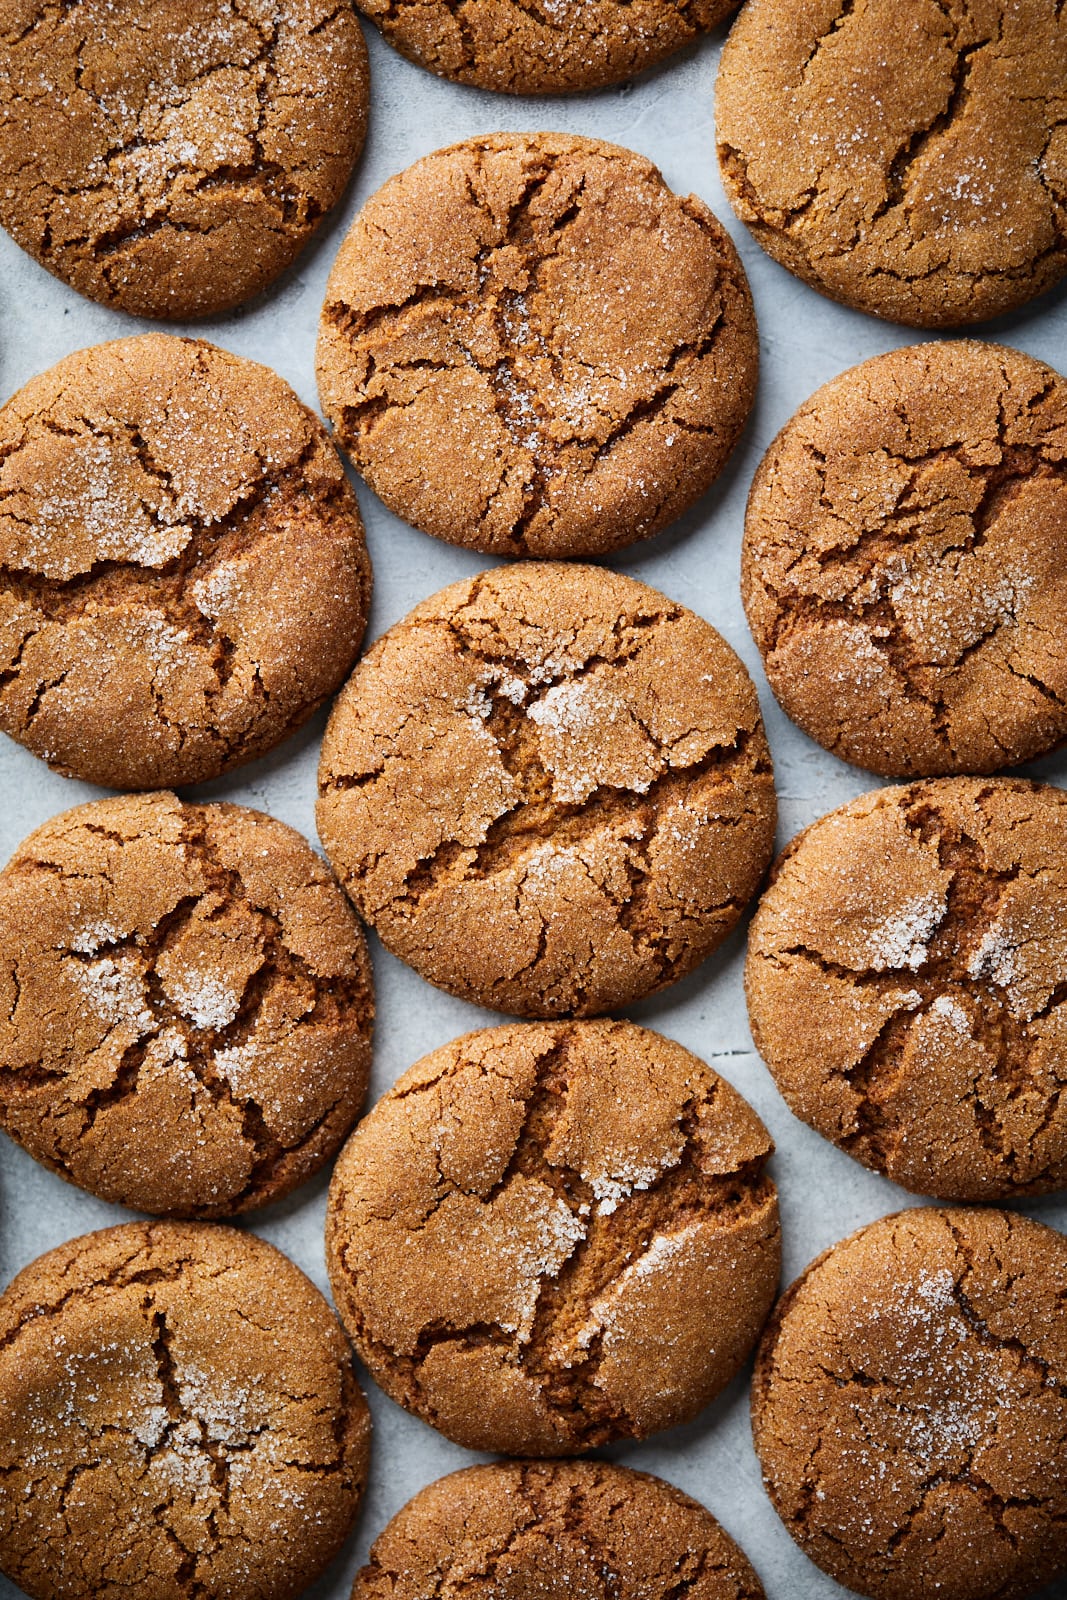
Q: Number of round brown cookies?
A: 13